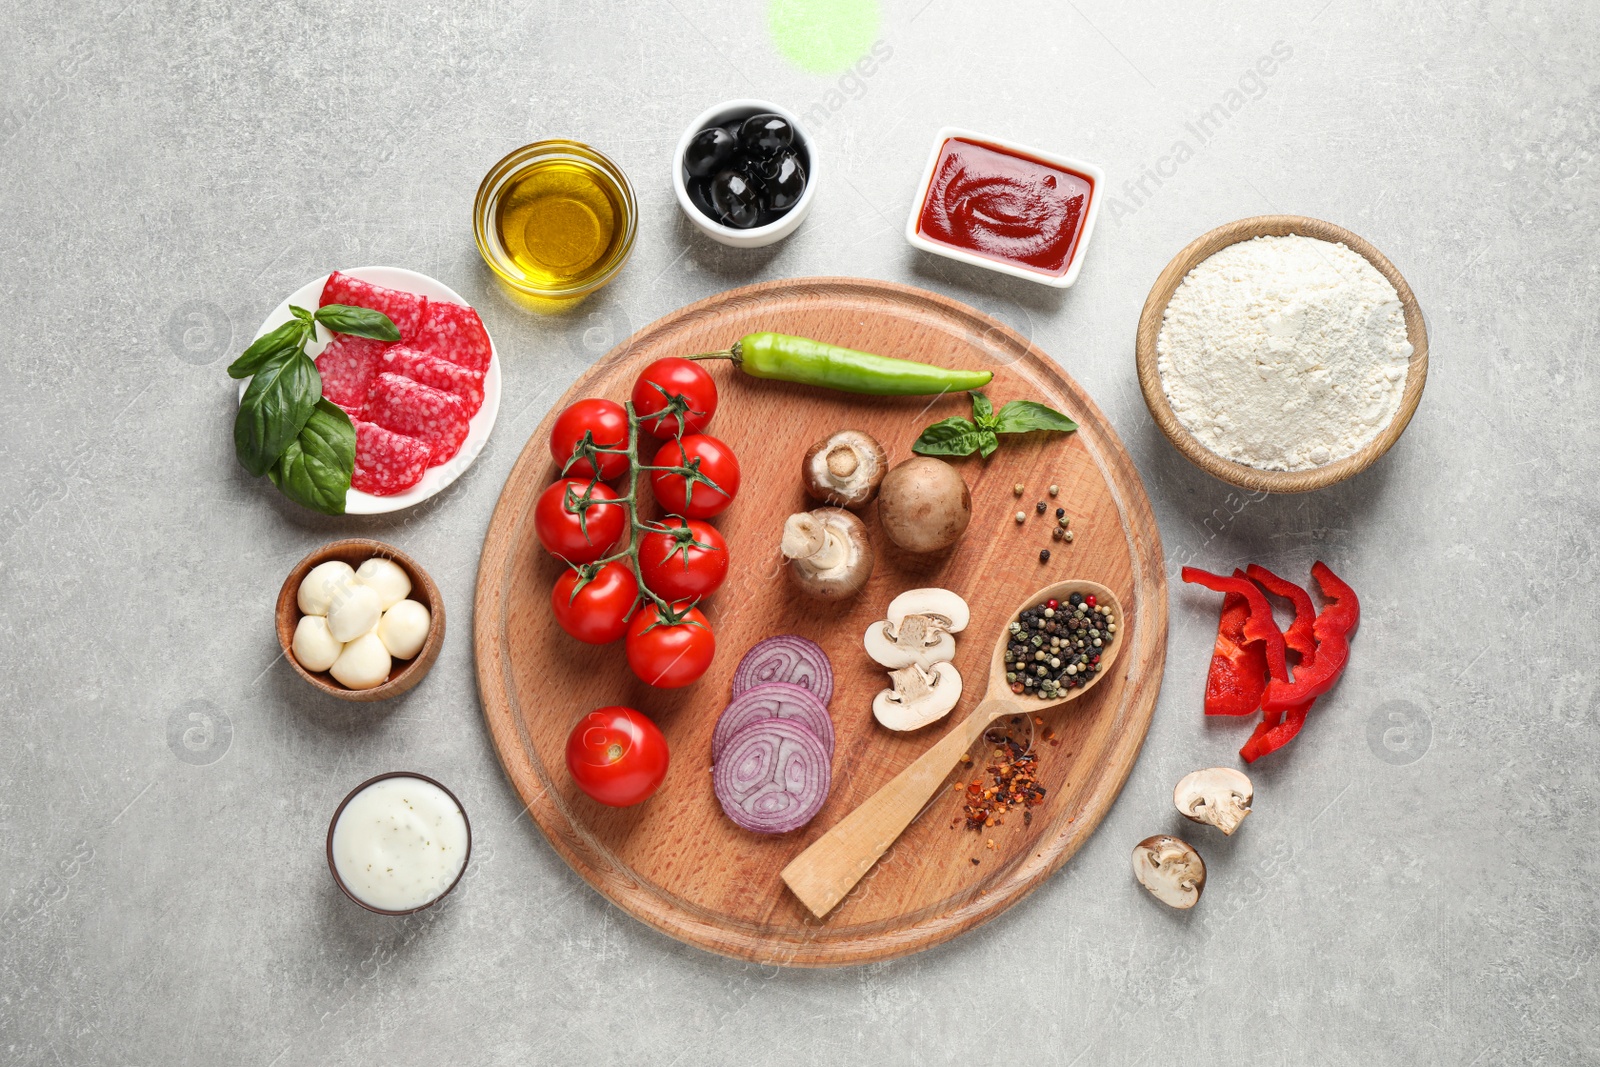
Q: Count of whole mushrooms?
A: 3